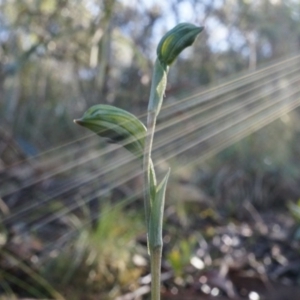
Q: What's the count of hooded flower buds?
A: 2